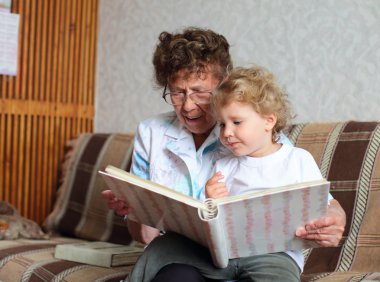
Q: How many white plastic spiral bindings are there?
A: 1